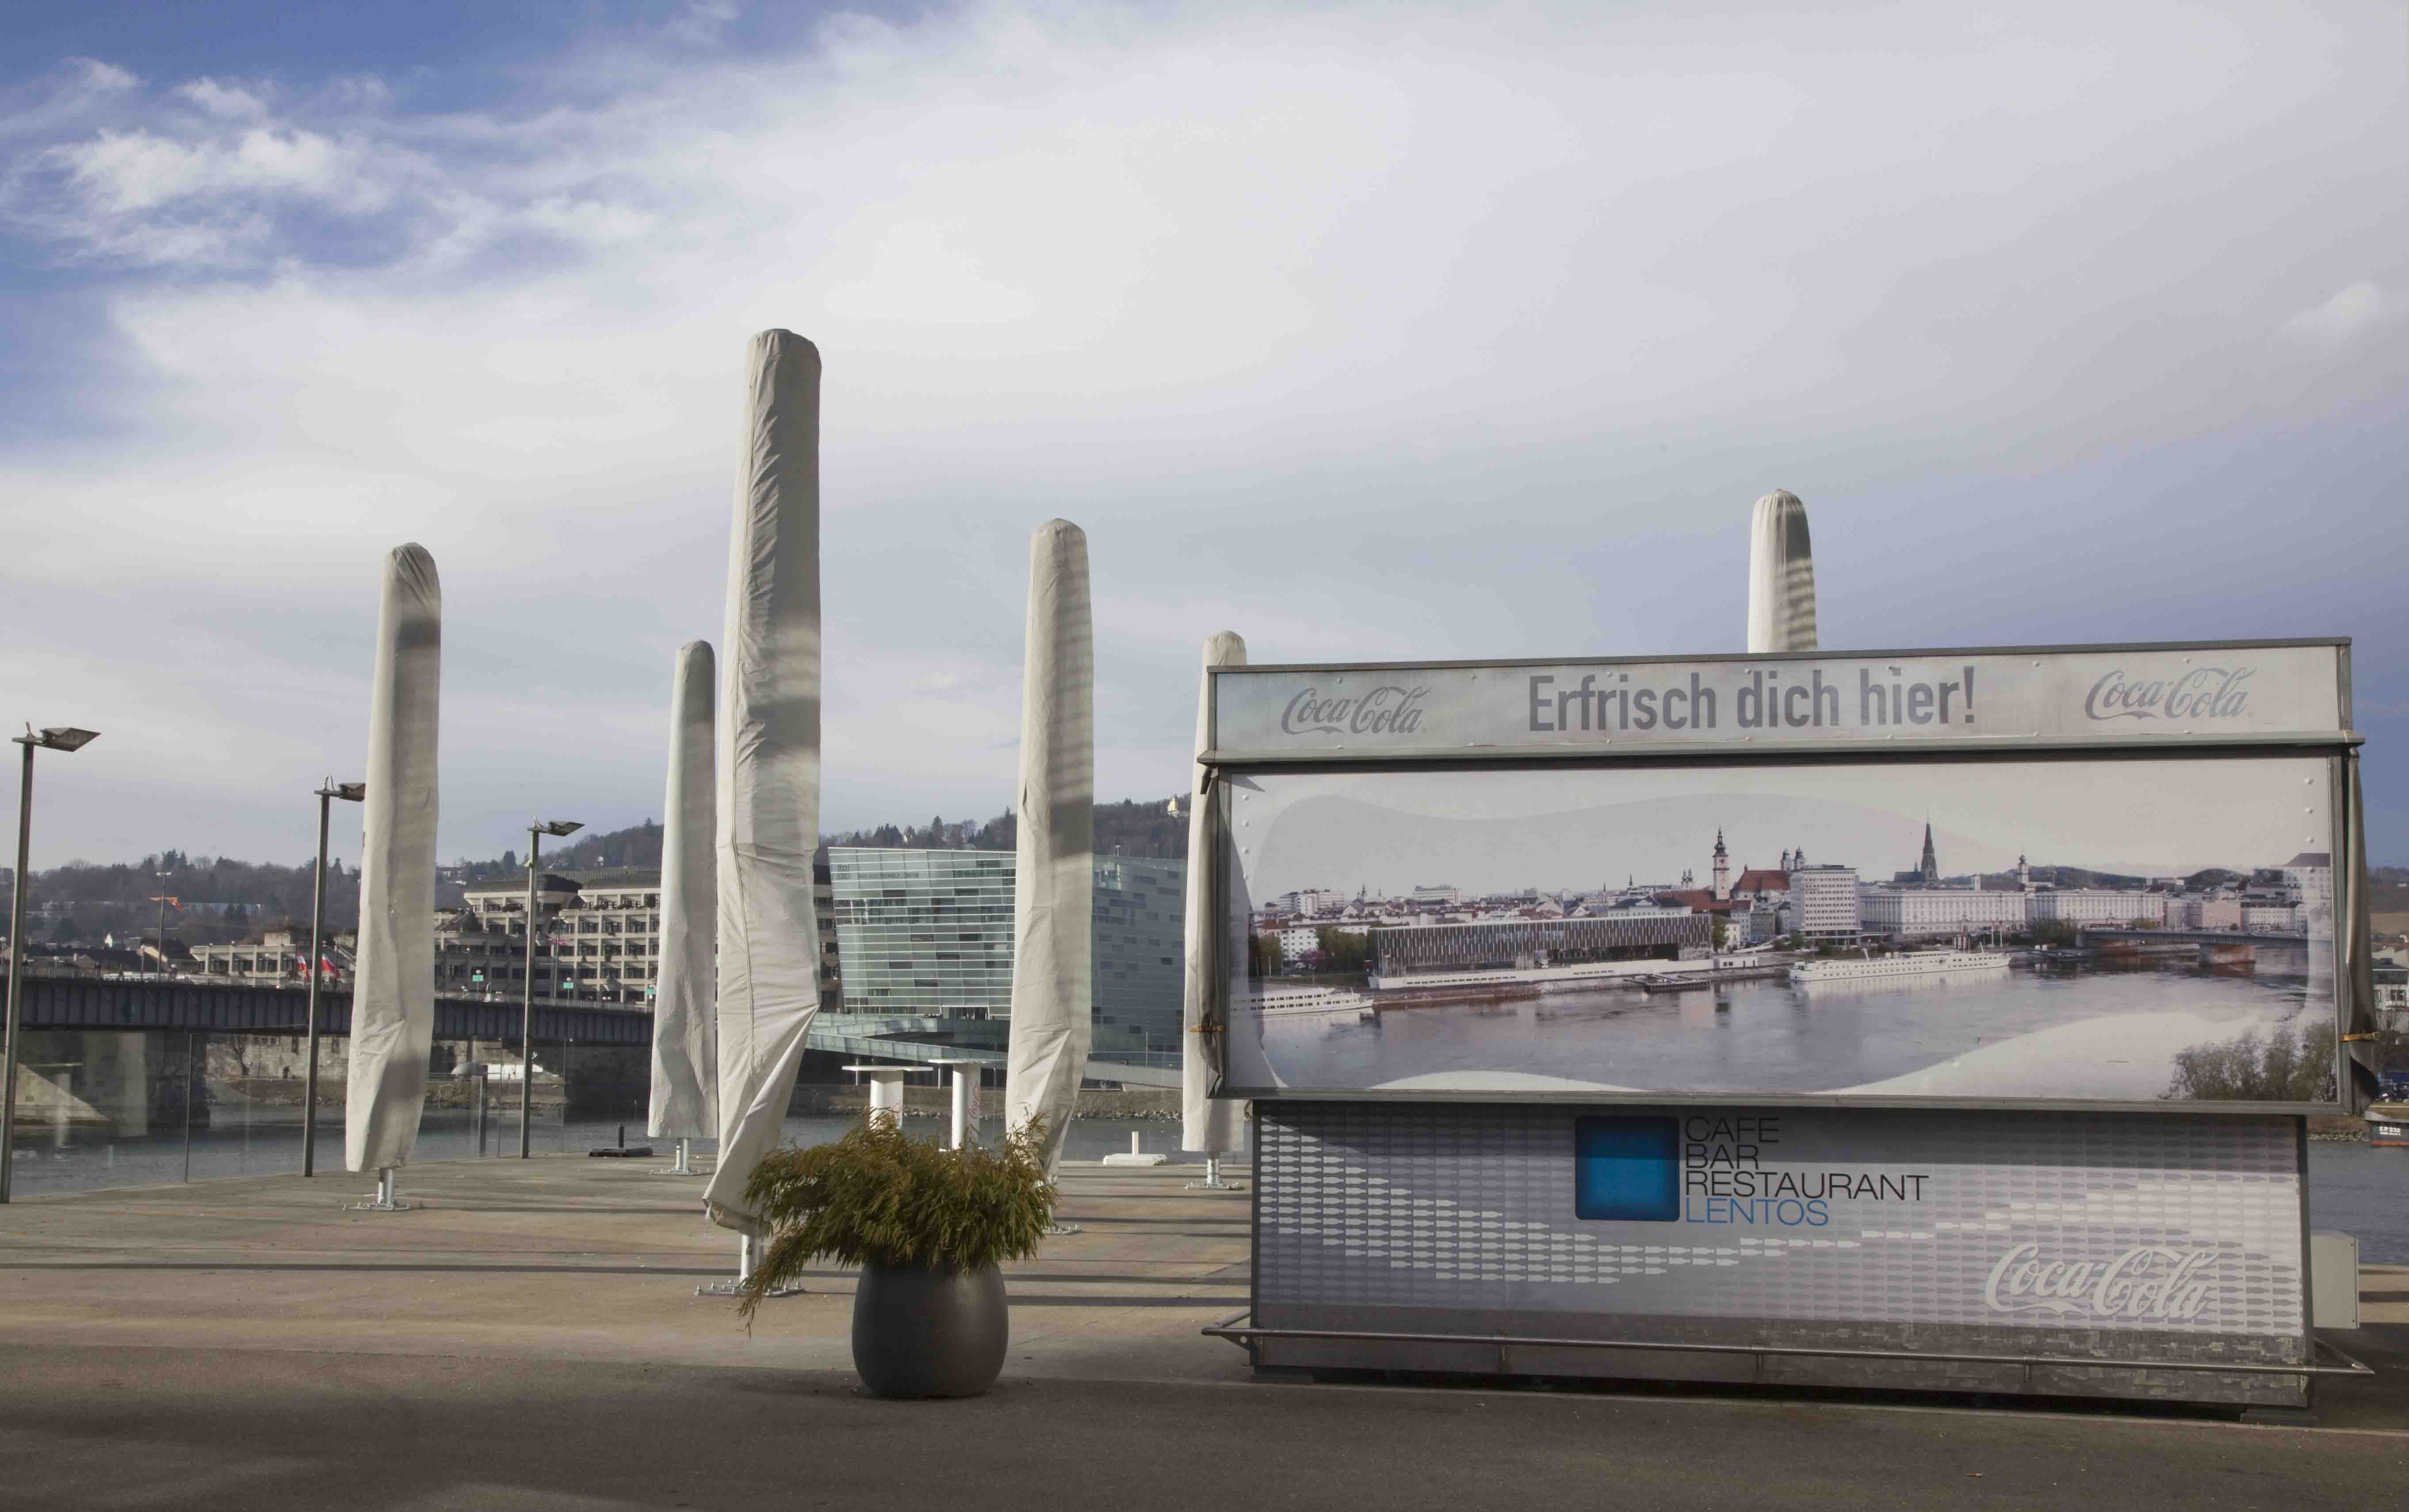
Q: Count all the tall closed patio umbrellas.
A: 6